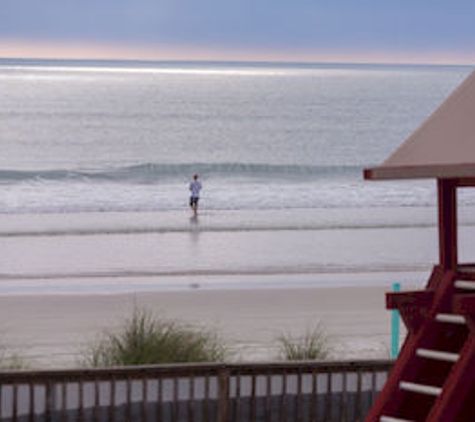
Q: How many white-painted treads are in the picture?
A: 5